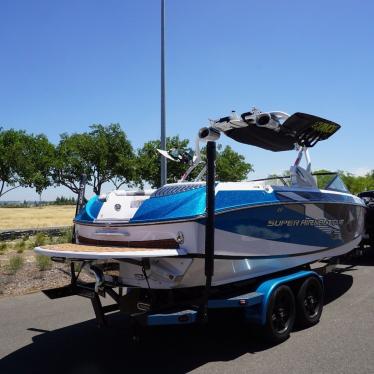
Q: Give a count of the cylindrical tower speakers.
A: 2